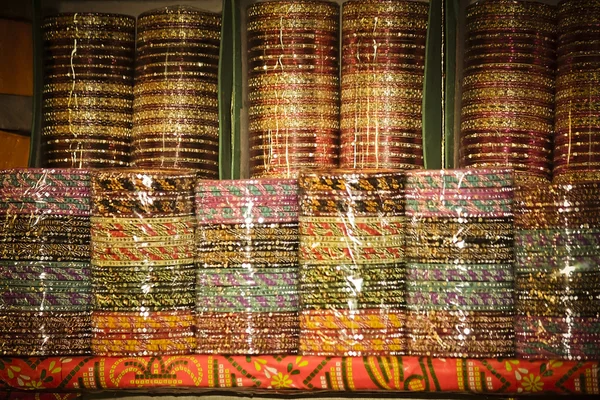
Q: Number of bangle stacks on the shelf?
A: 12